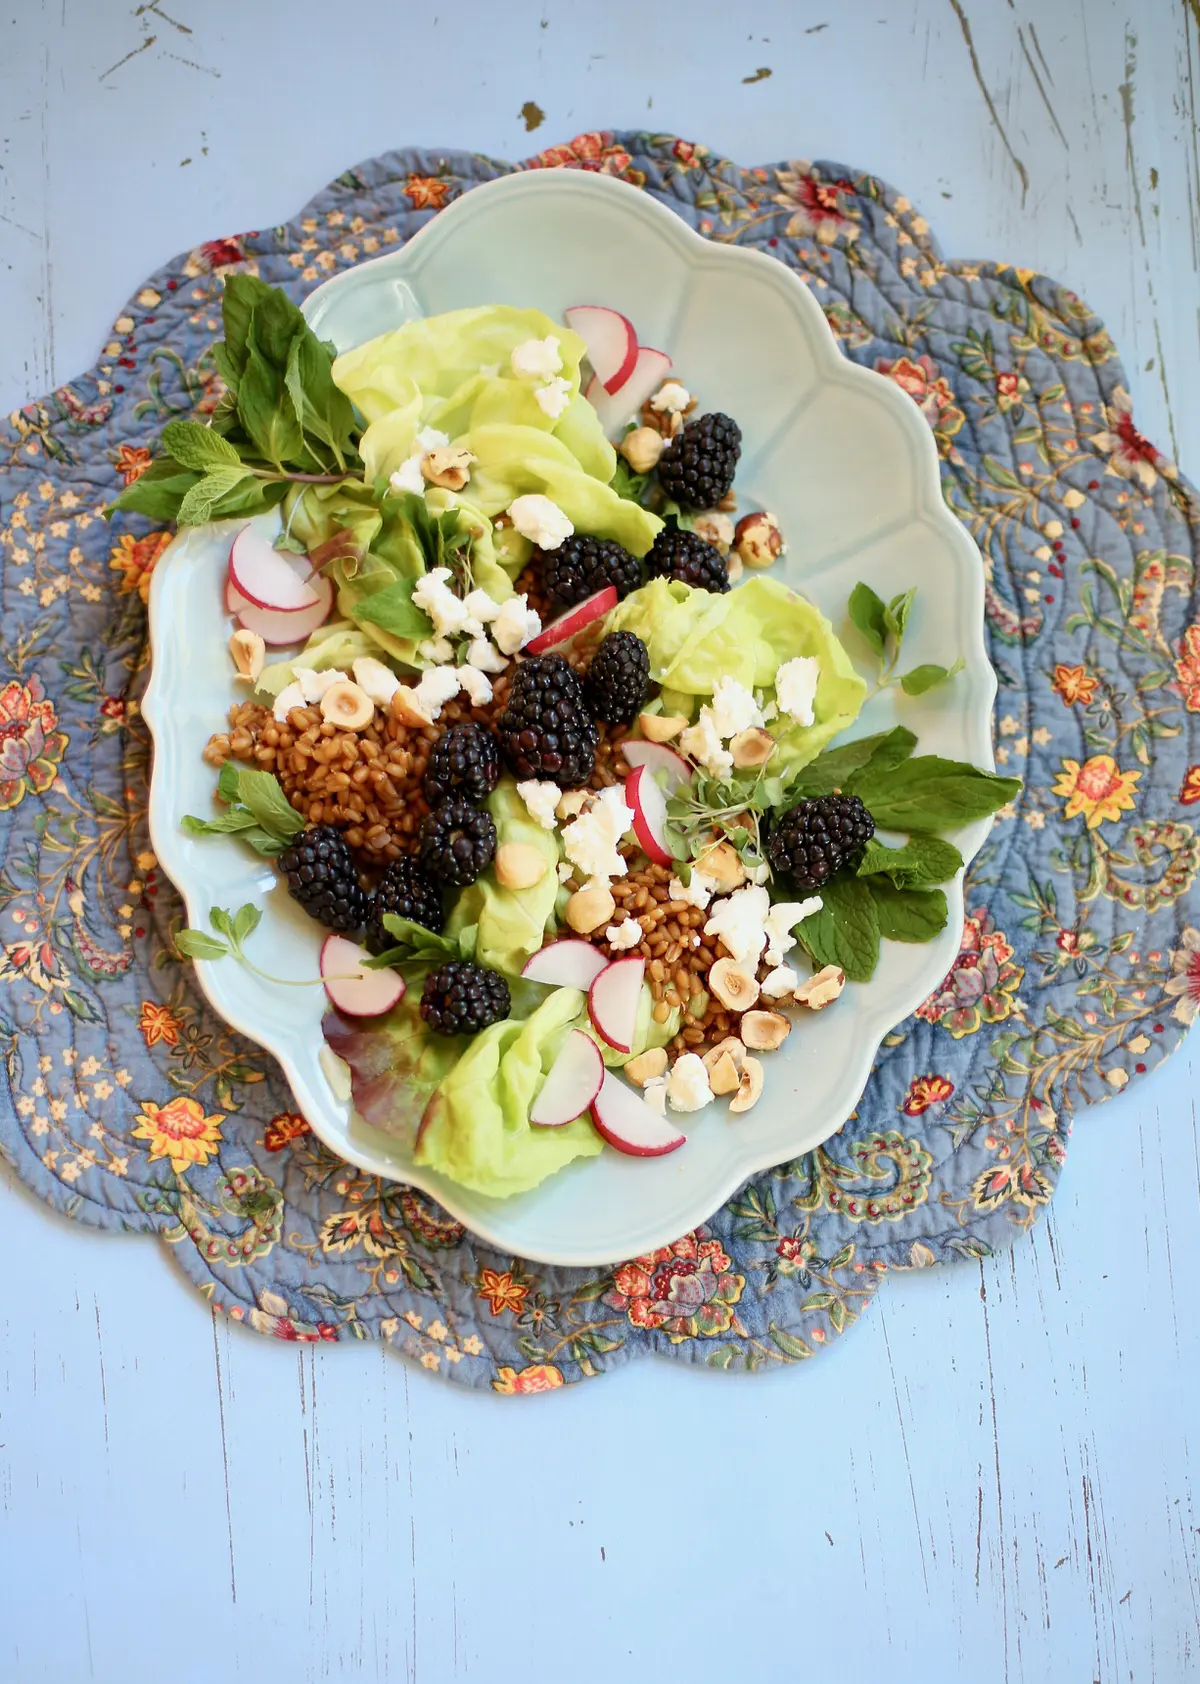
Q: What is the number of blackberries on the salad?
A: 11